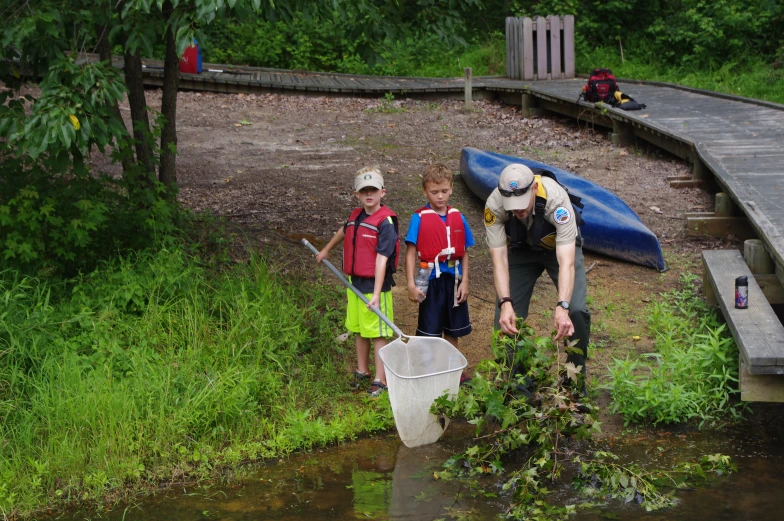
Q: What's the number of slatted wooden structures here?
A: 1